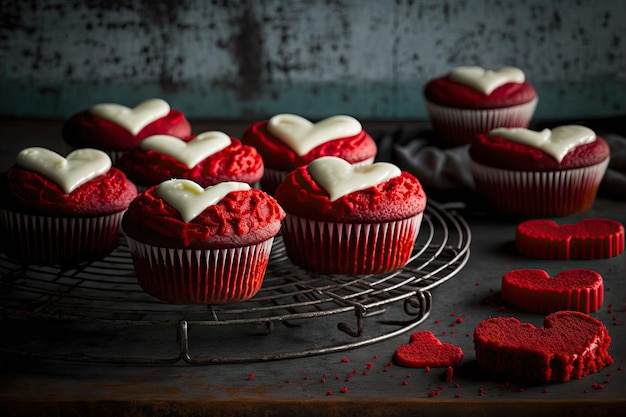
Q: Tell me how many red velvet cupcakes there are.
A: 8